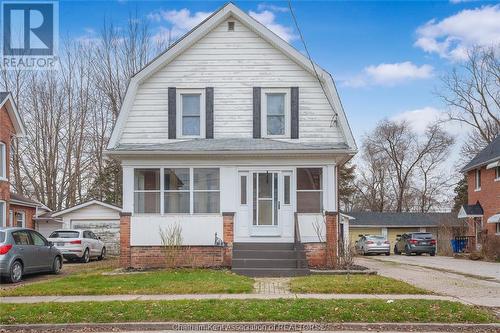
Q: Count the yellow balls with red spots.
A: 0